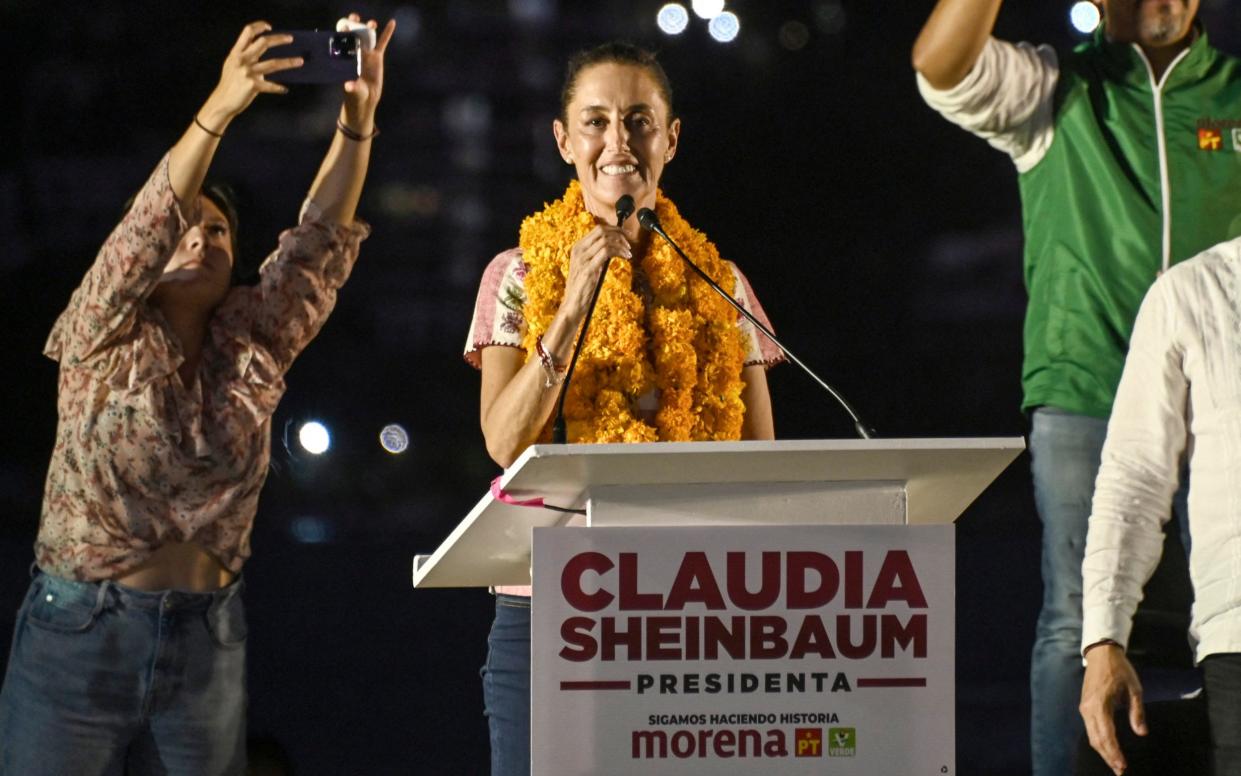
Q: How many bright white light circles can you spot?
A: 6